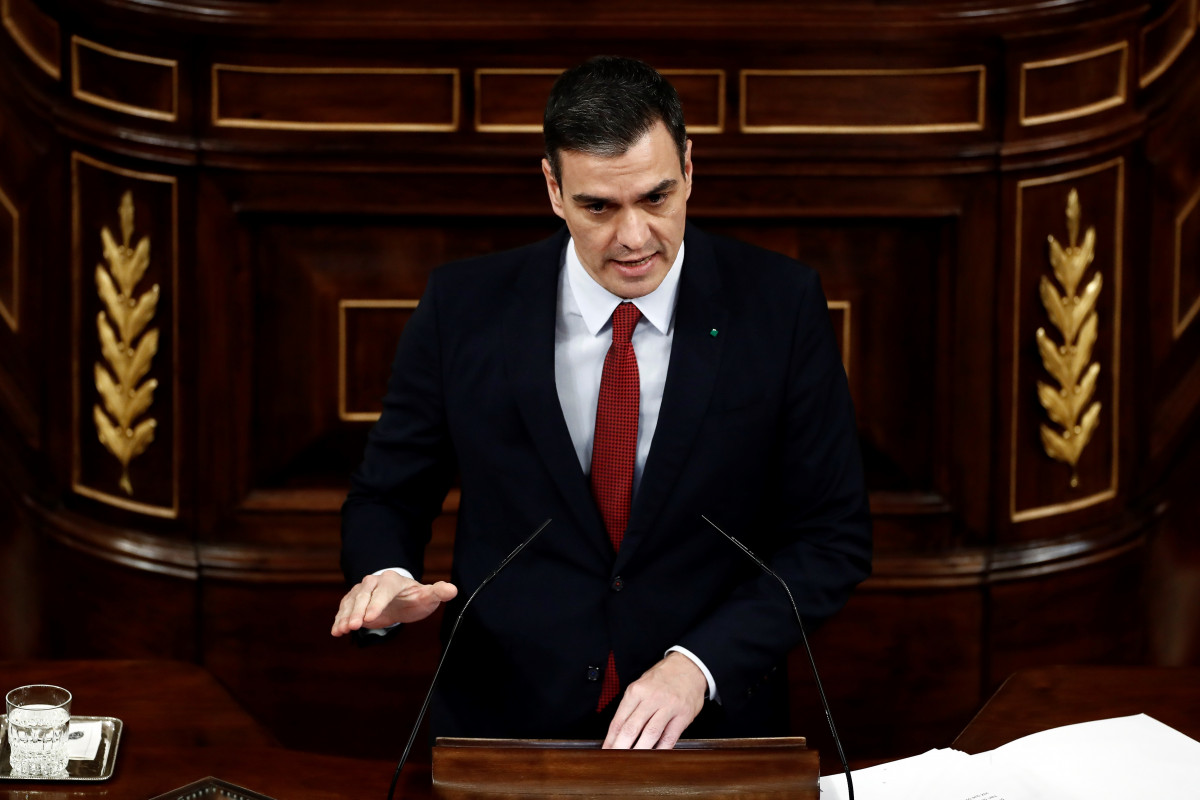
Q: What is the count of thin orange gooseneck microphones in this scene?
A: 0